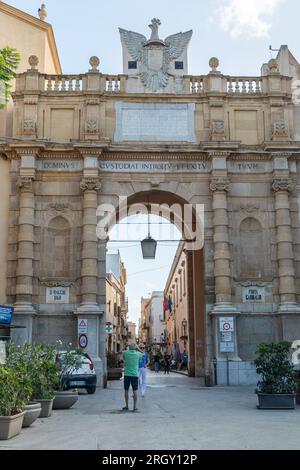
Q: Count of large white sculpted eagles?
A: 1